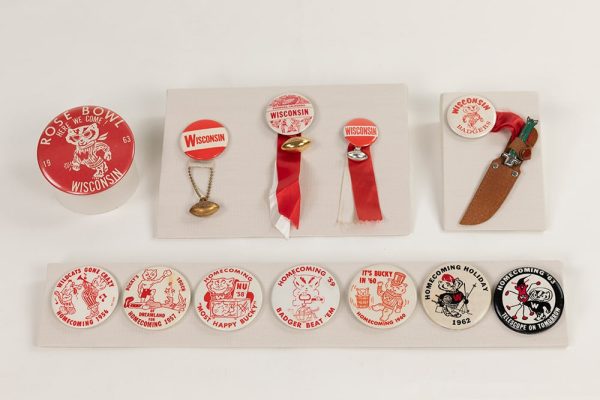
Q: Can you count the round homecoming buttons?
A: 7